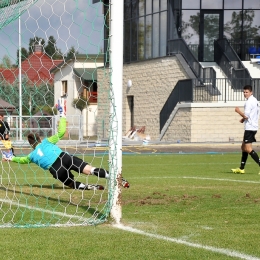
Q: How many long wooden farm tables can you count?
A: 0